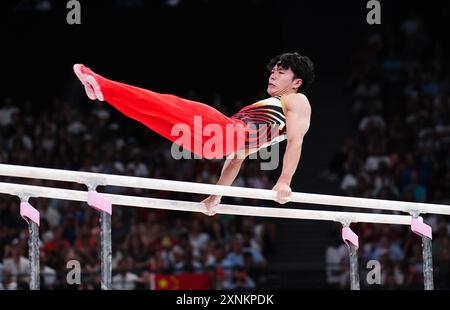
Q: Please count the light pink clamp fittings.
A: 4